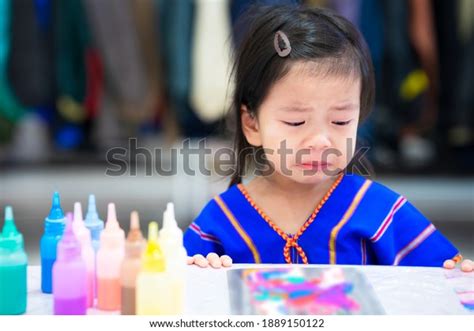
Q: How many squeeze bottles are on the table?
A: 9